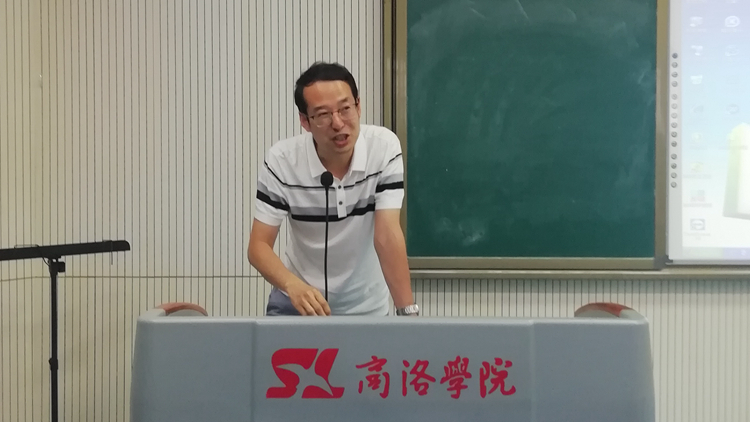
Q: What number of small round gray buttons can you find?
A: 14